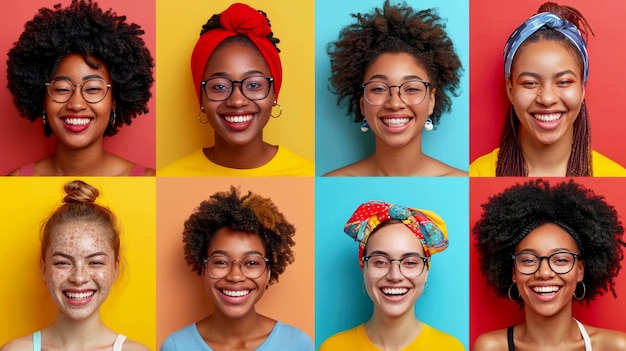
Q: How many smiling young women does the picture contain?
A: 8